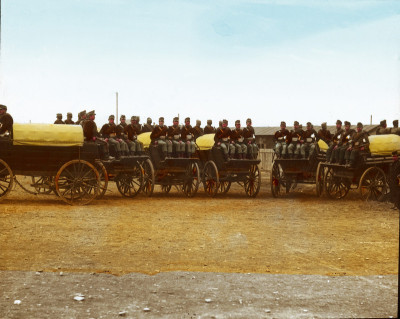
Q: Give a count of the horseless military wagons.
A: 6